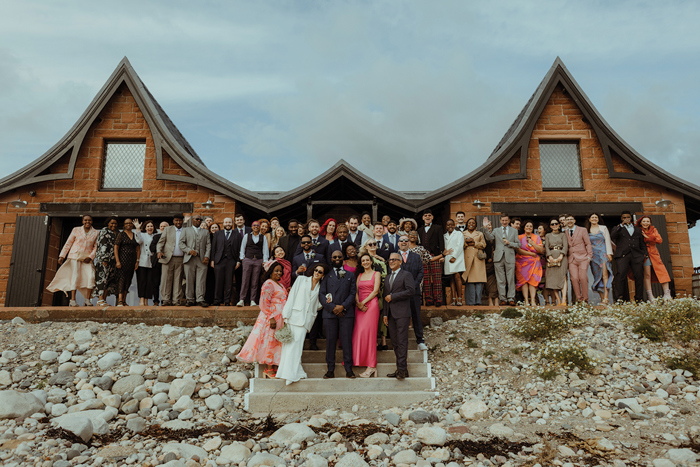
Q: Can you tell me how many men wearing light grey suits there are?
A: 3